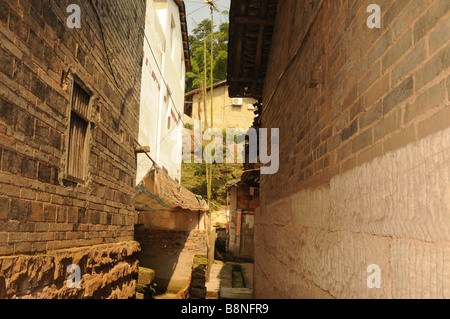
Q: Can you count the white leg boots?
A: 0